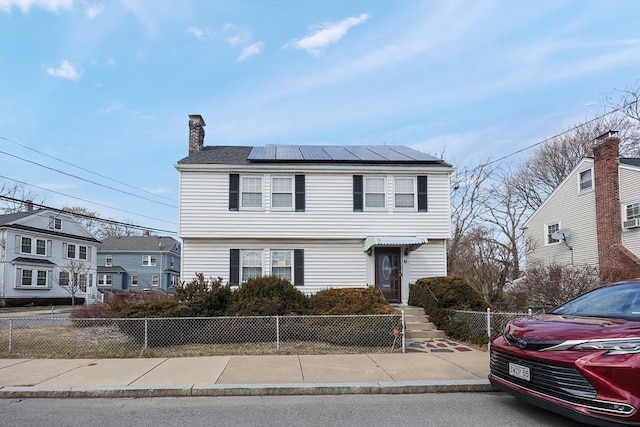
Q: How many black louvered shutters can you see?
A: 6